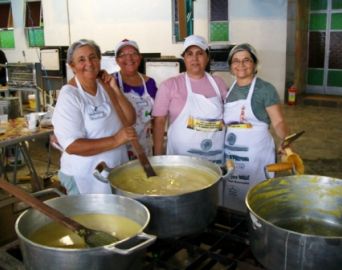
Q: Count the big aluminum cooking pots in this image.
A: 3